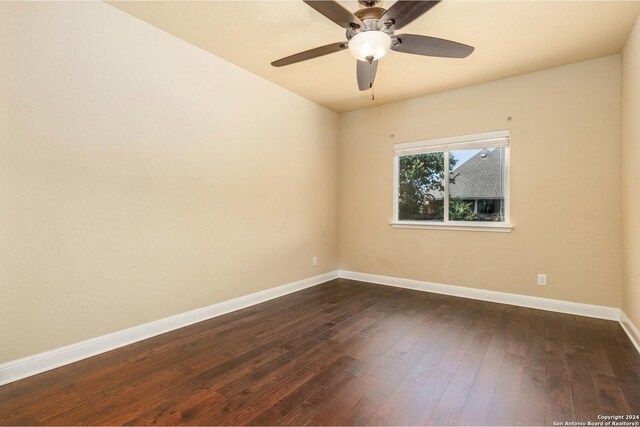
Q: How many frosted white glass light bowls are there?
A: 1